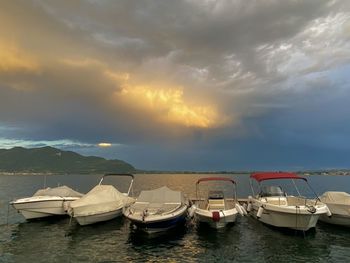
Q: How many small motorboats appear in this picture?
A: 6